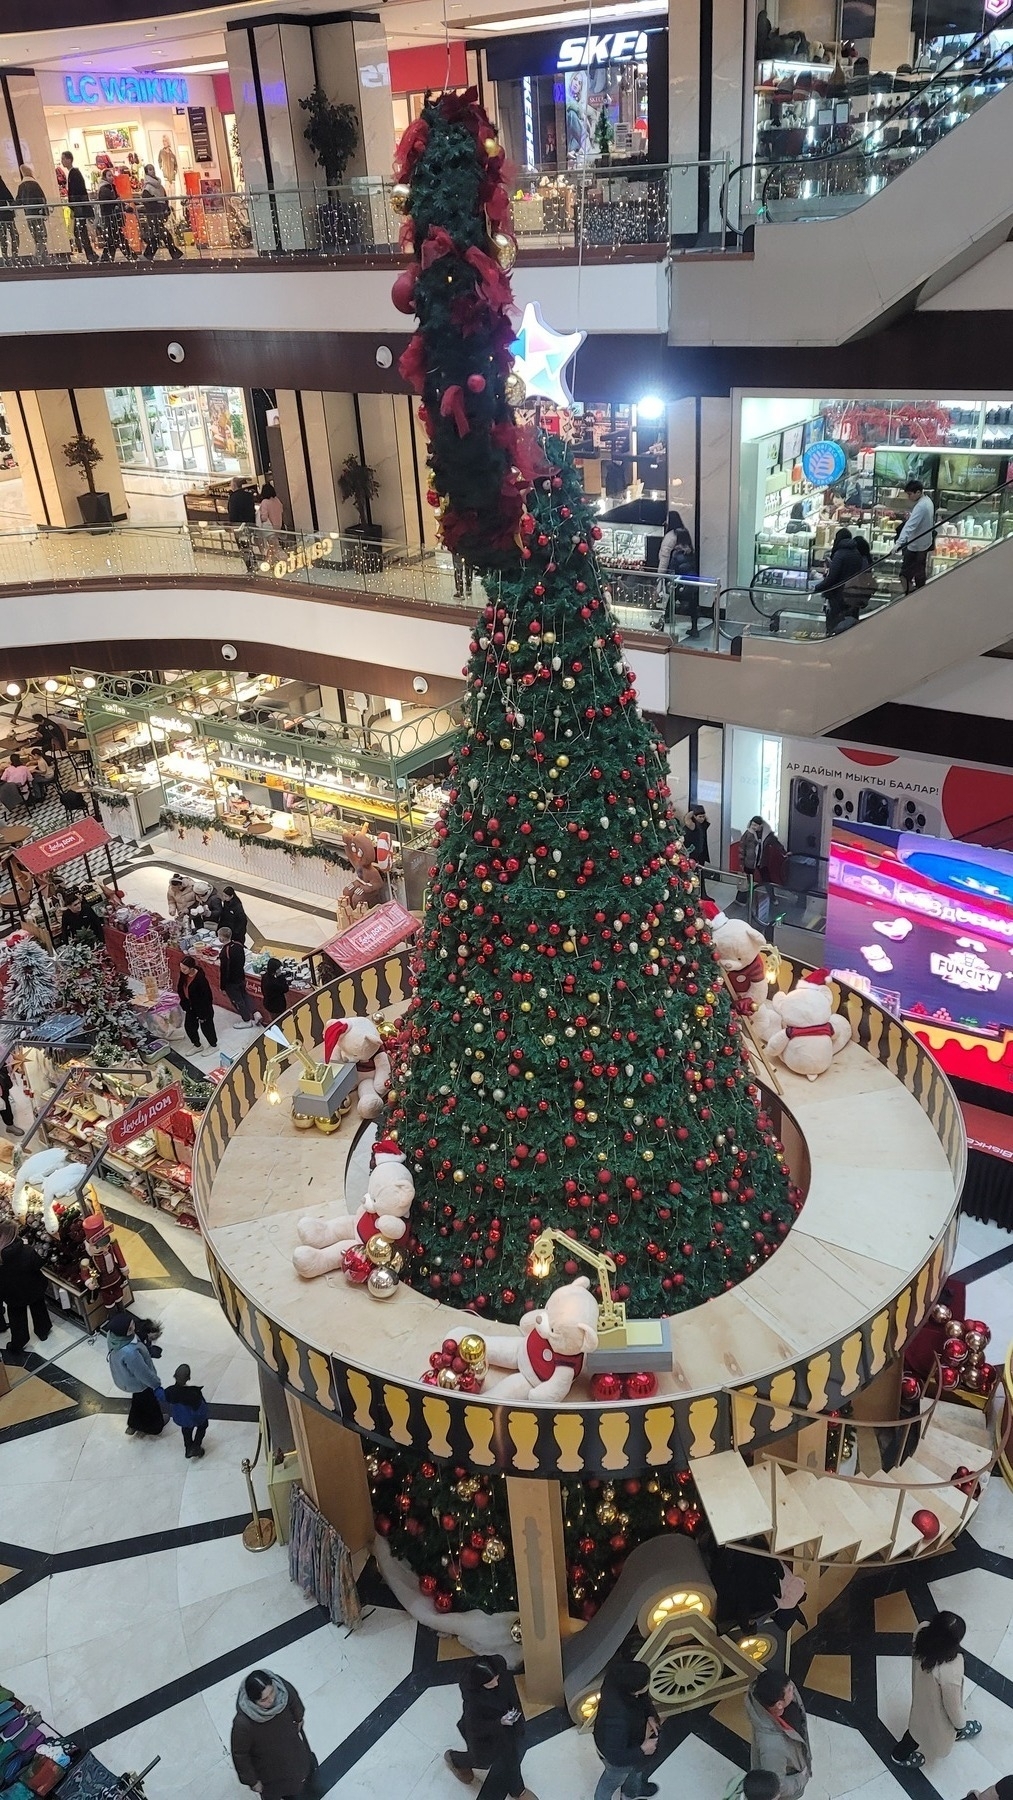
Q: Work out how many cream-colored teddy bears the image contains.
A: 5